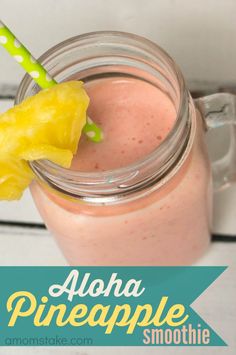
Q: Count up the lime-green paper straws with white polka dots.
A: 1